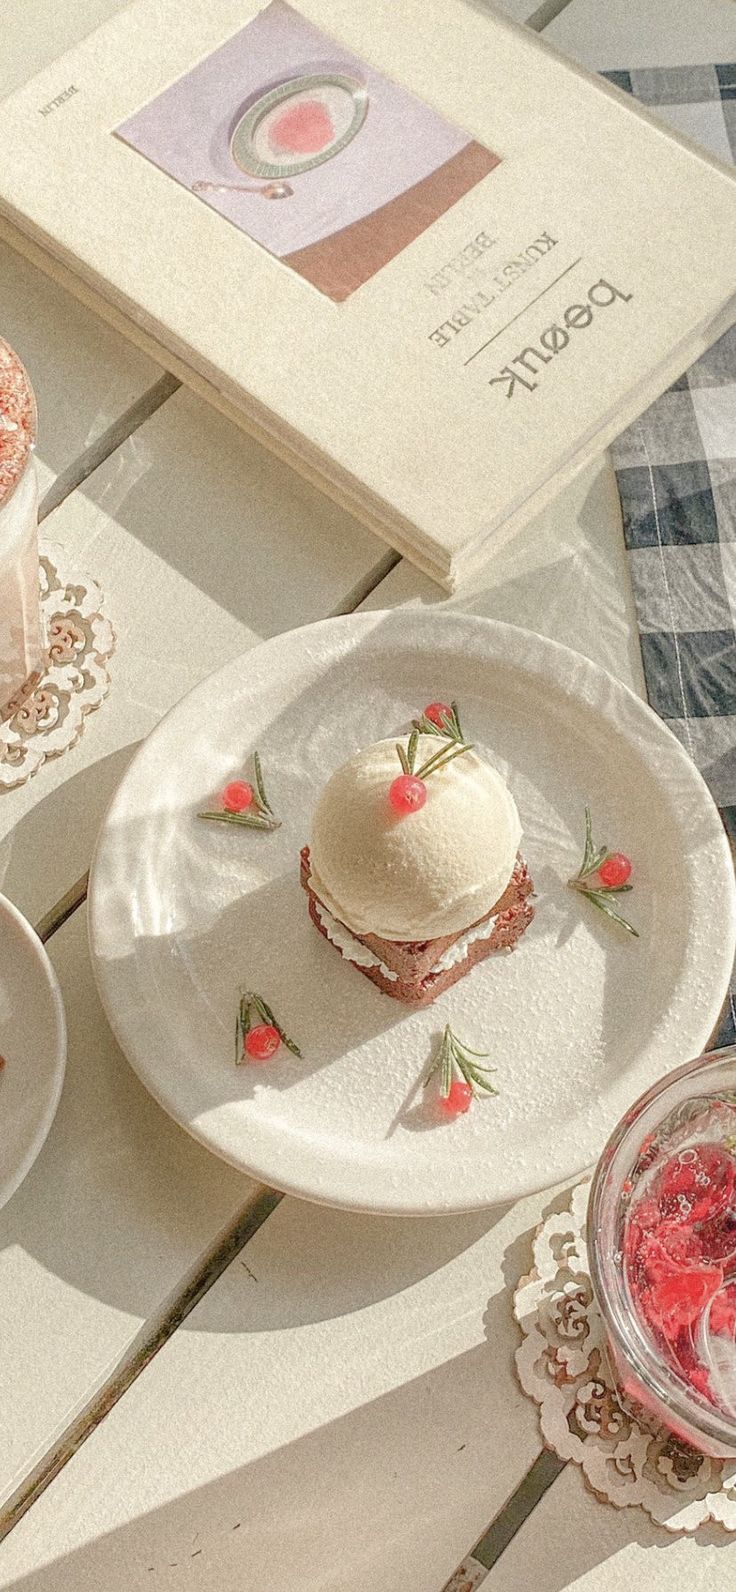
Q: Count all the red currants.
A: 6